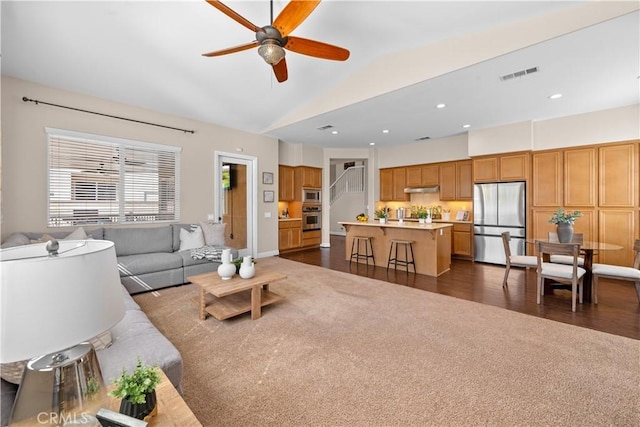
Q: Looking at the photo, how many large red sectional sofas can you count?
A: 0